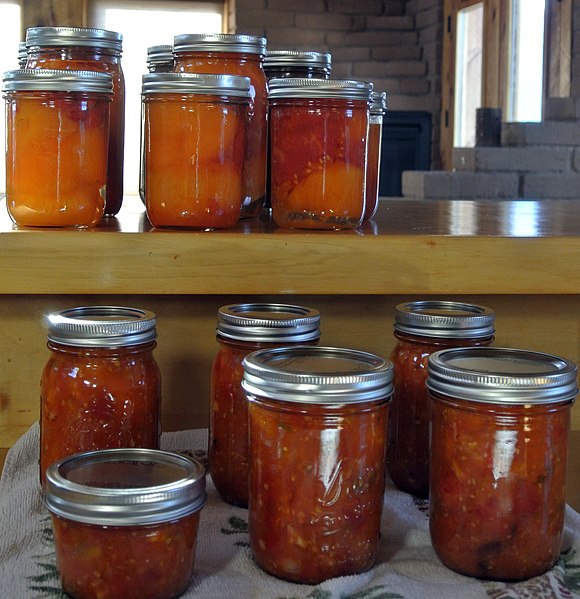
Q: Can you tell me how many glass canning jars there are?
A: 15